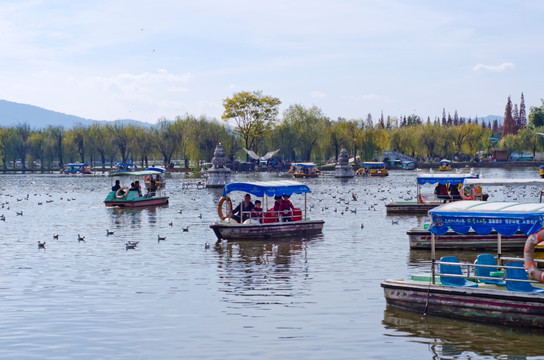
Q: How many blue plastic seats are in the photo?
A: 3